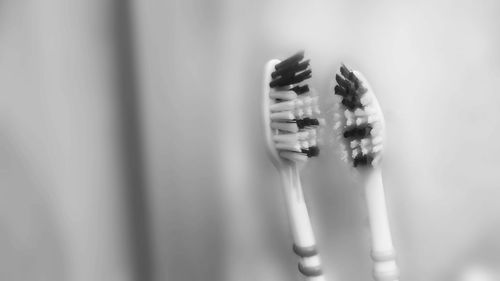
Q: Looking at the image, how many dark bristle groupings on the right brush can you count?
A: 3